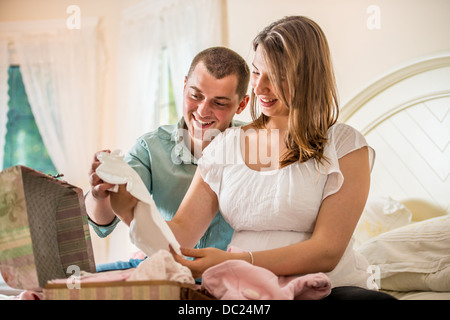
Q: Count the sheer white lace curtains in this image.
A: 4